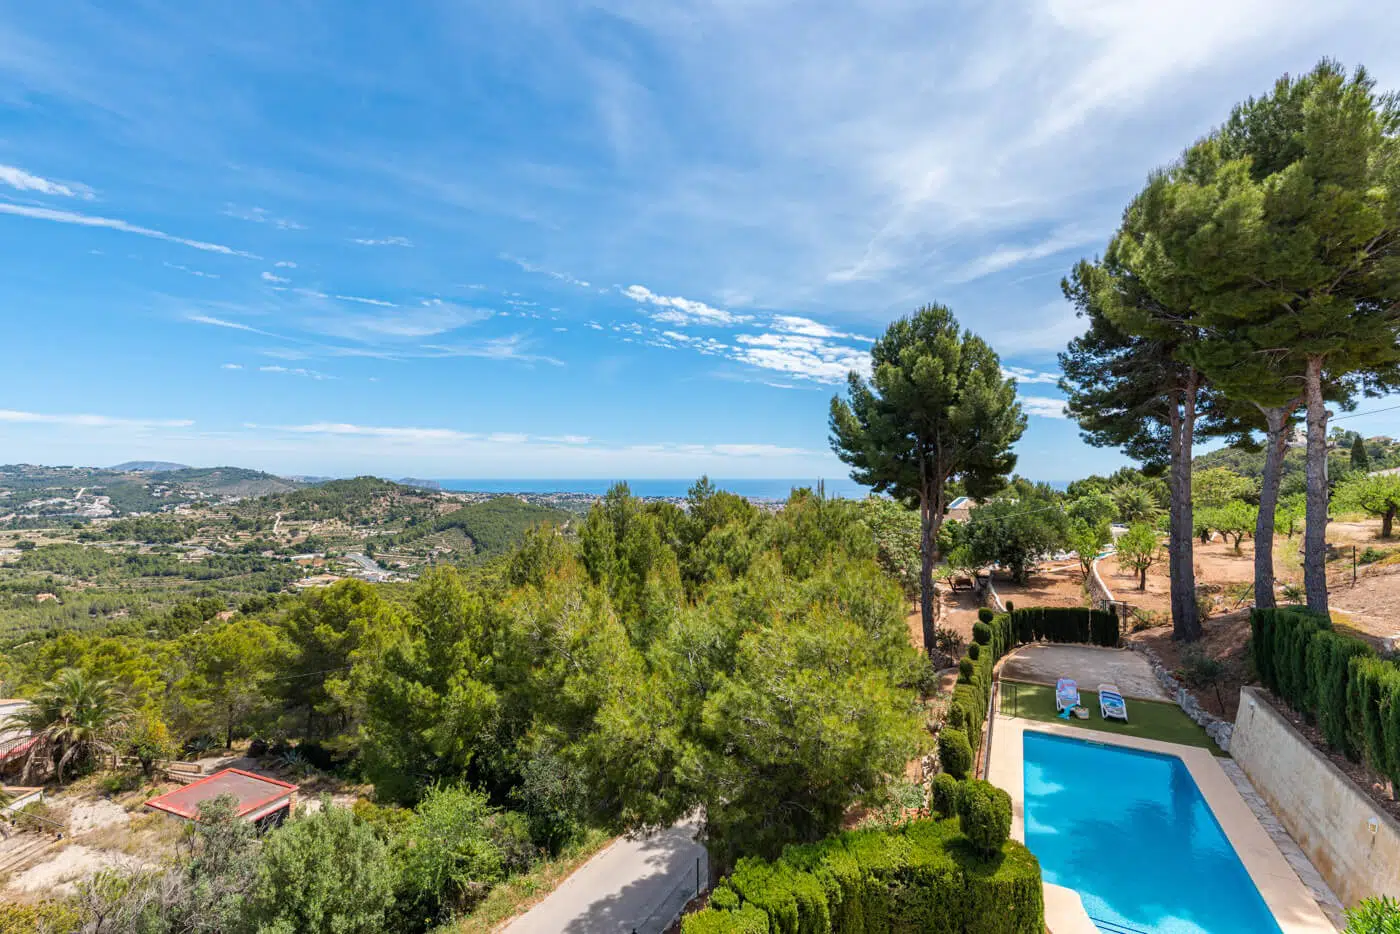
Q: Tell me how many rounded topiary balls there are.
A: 9